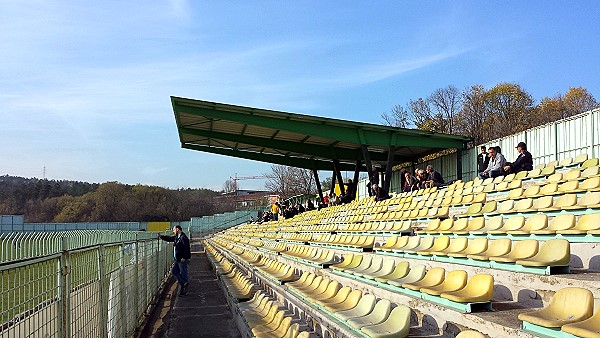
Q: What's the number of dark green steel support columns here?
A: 6